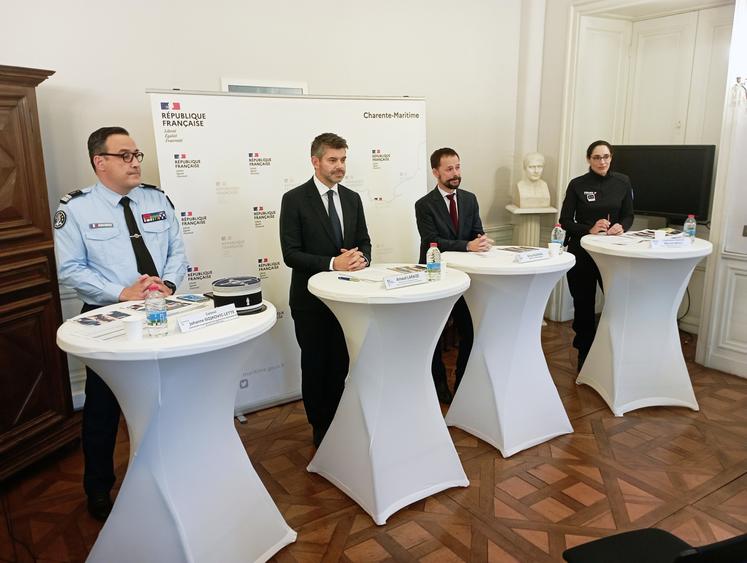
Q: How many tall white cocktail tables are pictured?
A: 4